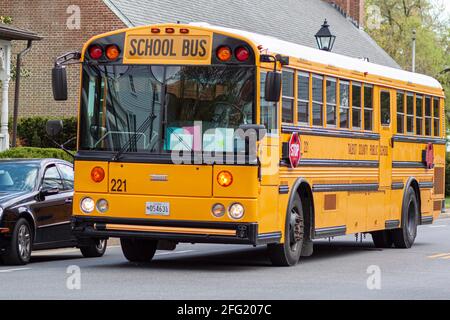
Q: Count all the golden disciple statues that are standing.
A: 0